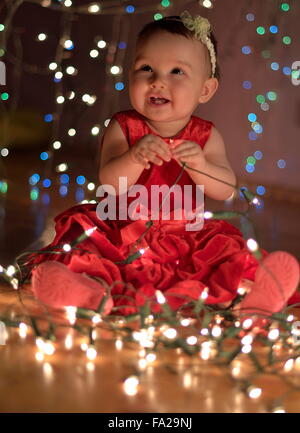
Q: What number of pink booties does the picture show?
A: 2